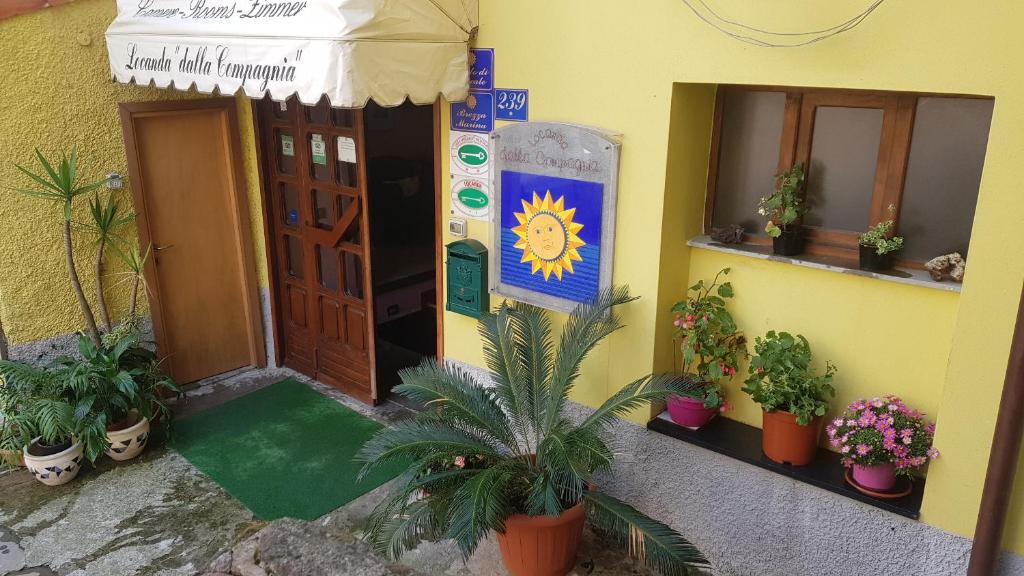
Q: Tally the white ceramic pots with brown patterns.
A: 2